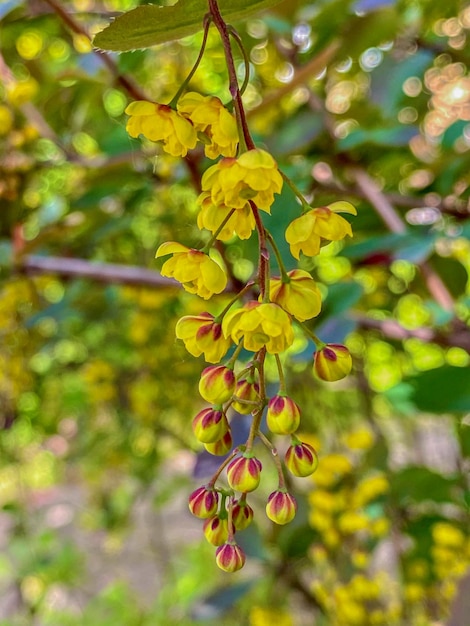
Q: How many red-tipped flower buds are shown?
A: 13